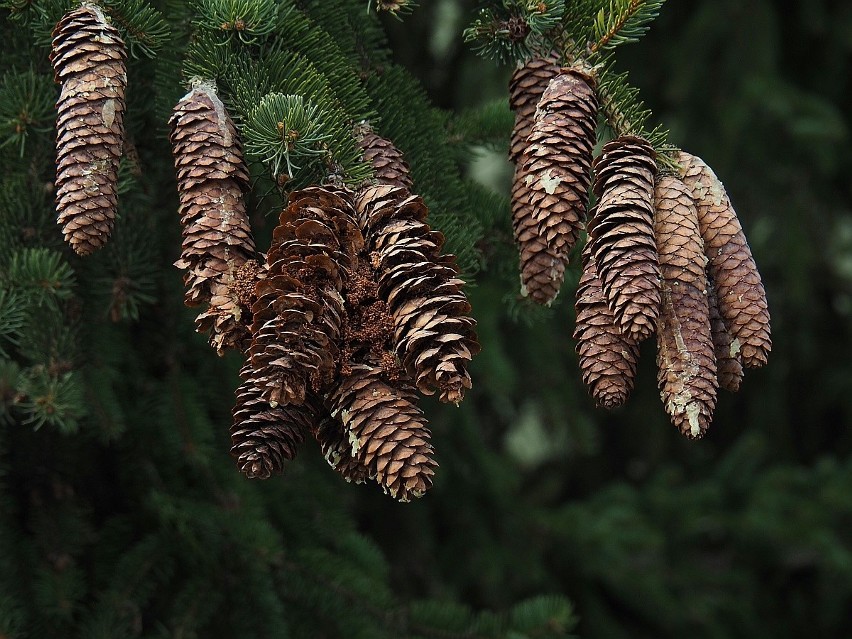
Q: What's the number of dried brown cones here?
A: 15